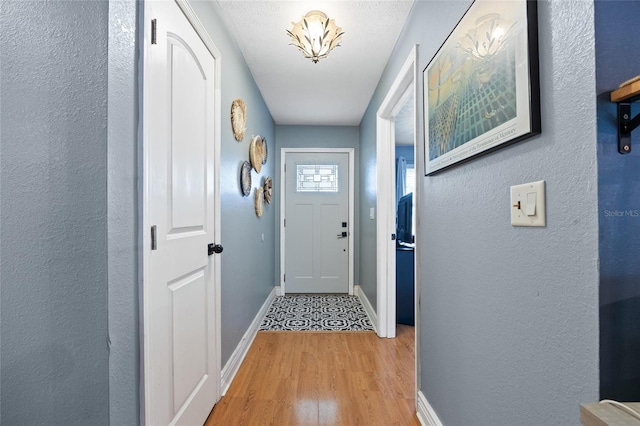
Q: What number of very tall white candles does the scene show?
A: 0